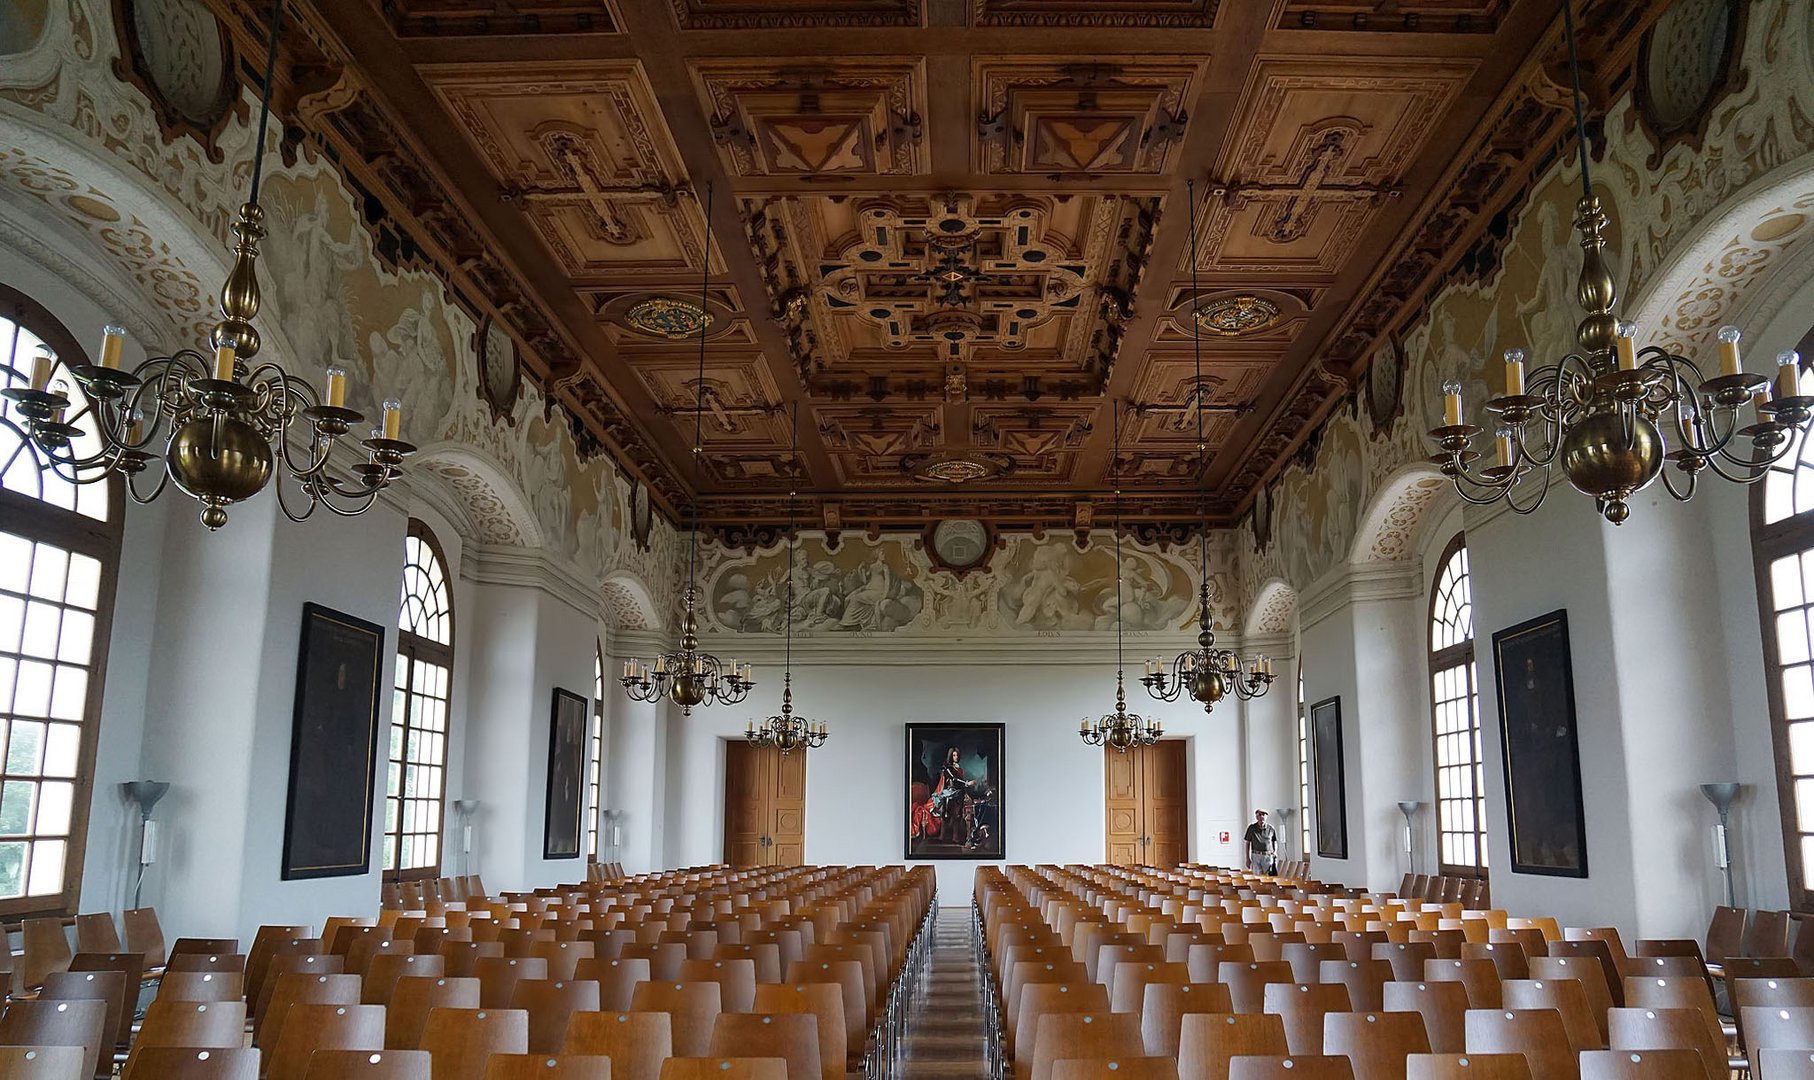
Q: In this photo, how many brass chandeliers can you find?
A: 6